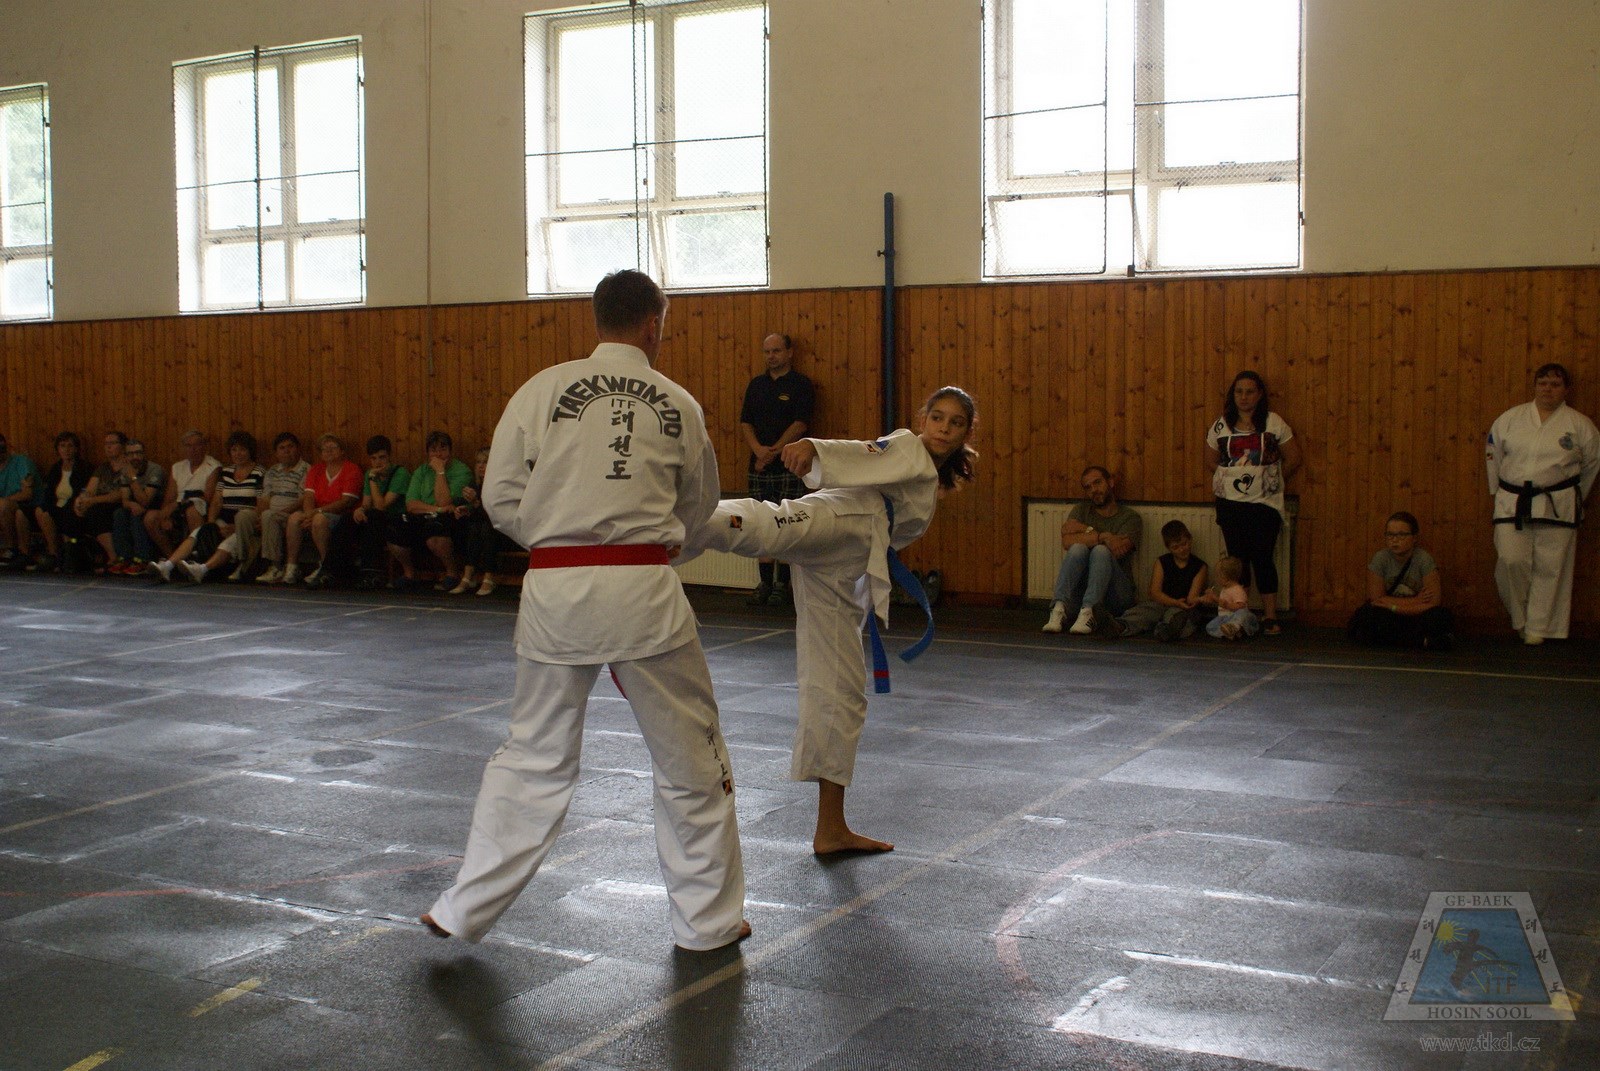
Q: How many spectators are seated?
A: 15